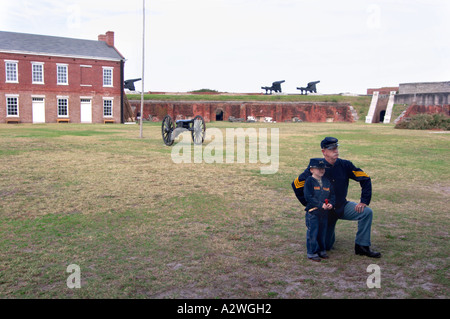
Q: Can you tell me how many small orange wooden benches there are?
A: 3